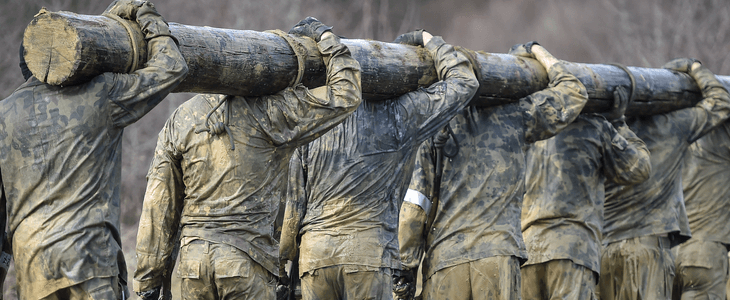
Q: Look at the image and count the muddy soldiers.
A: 7